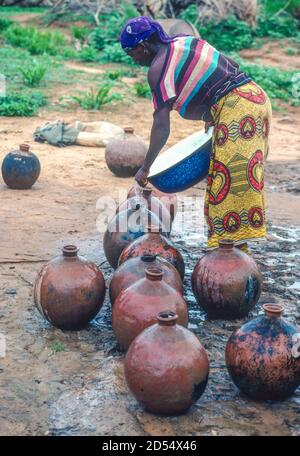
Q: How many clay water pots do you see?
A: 12